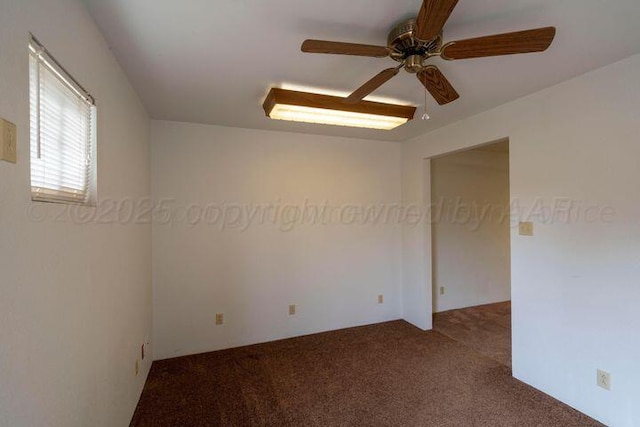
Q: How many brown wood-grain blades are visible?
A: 5